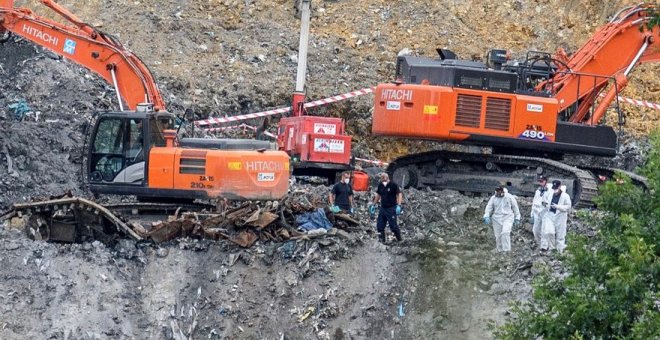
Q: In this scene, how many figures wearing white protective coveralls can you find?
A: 3